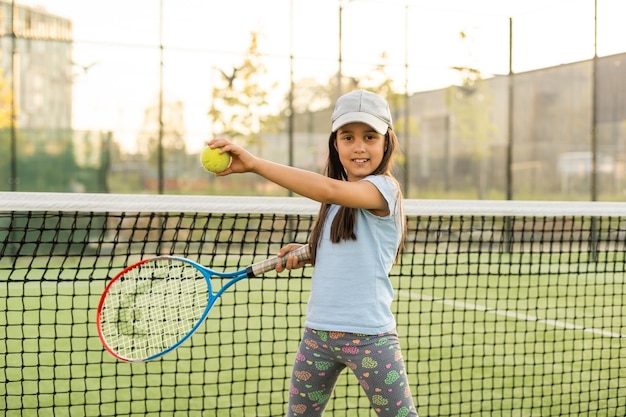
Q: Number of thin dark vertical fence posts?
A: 7